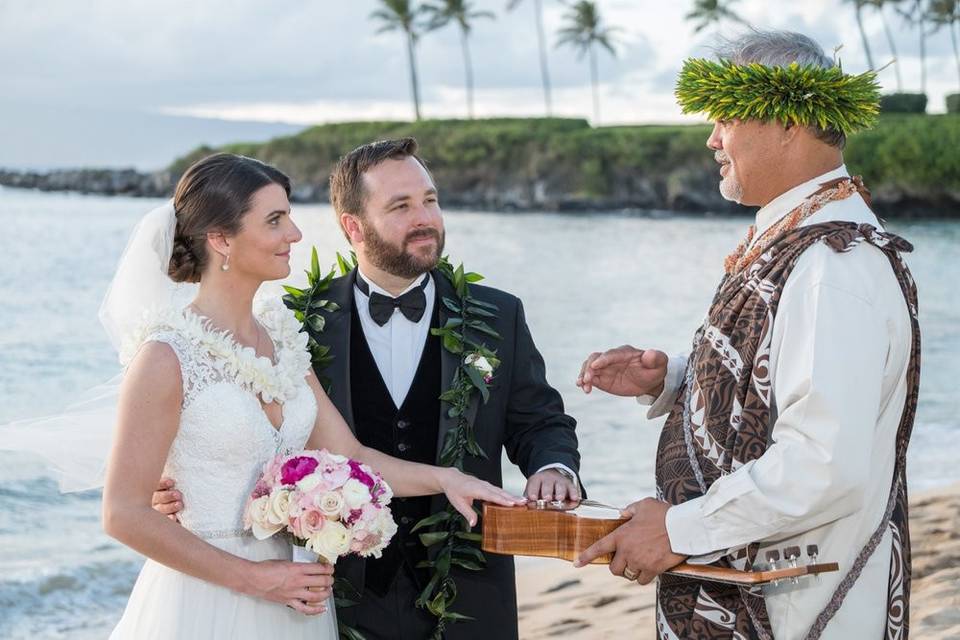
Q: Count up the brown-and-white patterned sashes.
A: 1